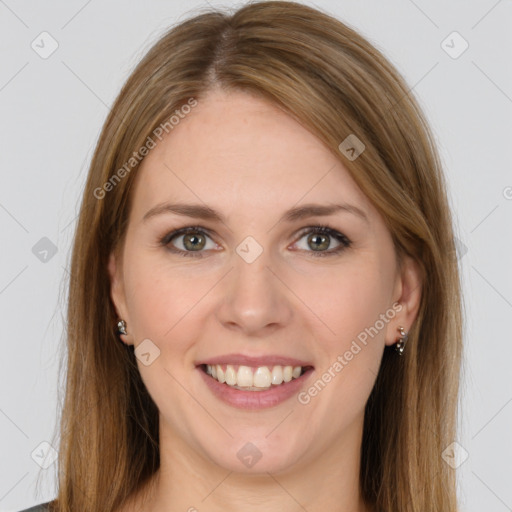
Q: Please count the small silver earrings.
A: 2